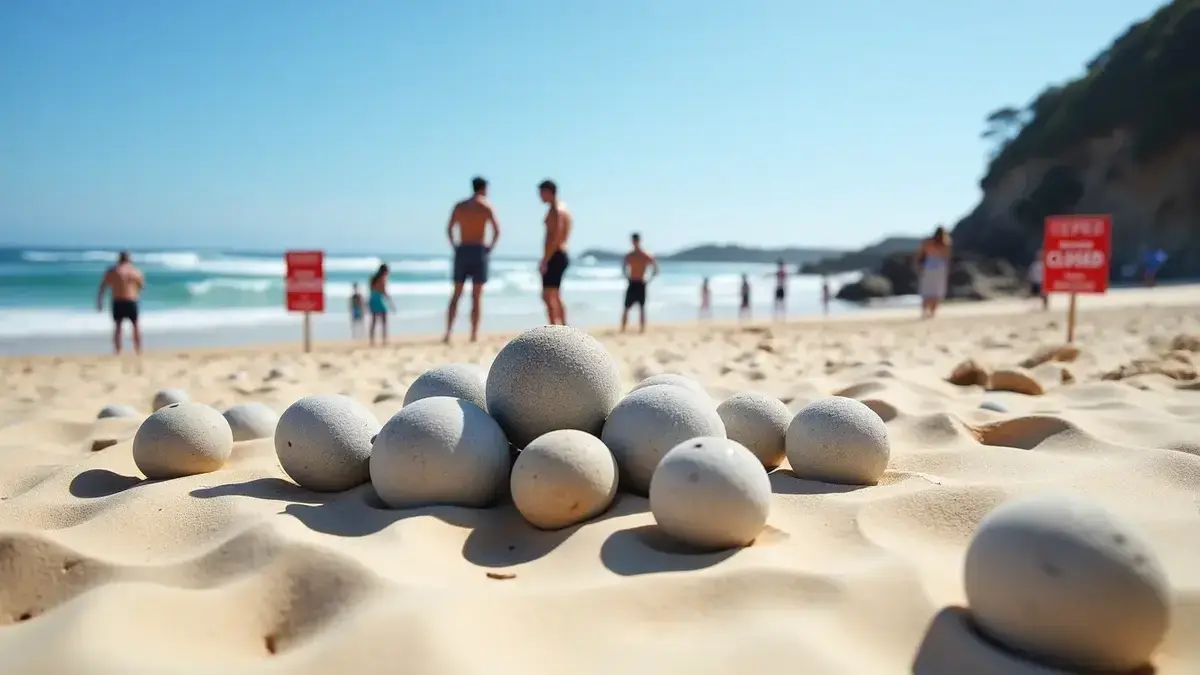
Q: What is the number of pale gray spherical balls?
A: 15